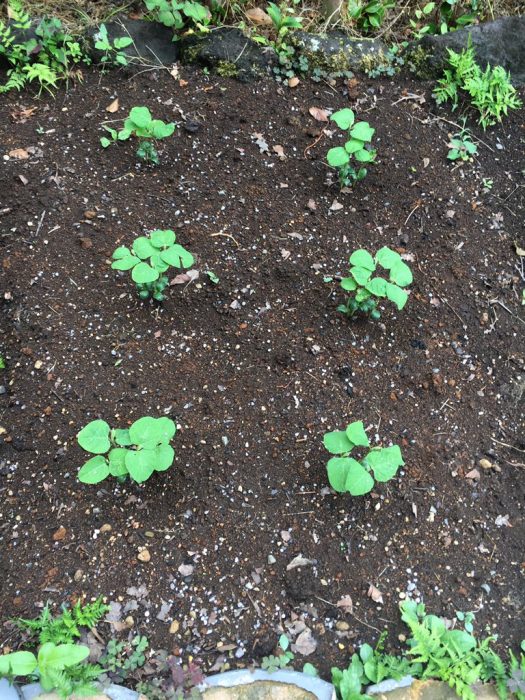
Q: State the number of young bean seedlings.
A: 6